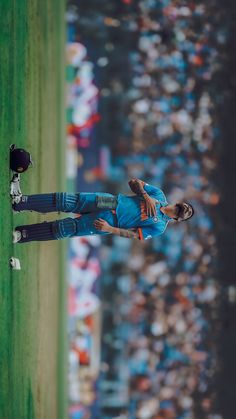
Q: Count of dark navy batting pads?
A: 2